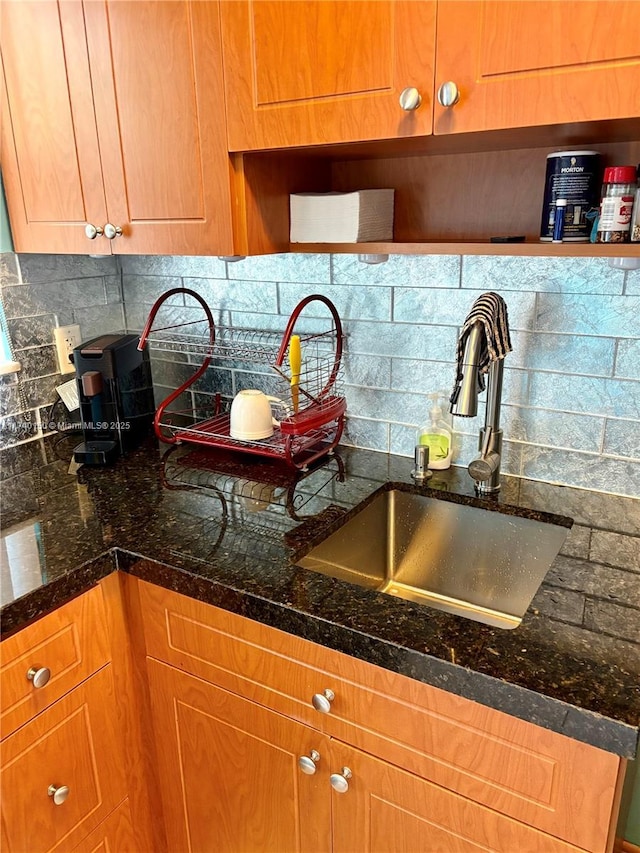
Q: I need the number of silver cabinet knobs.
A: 9